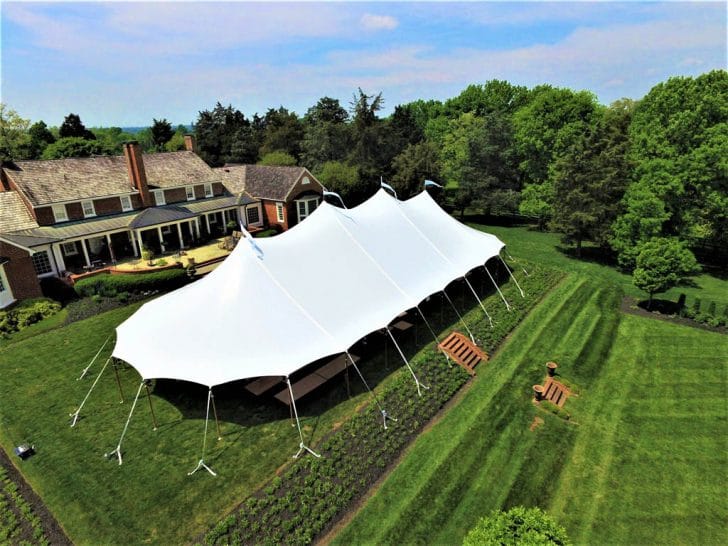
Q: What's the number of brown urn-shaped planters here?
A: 2